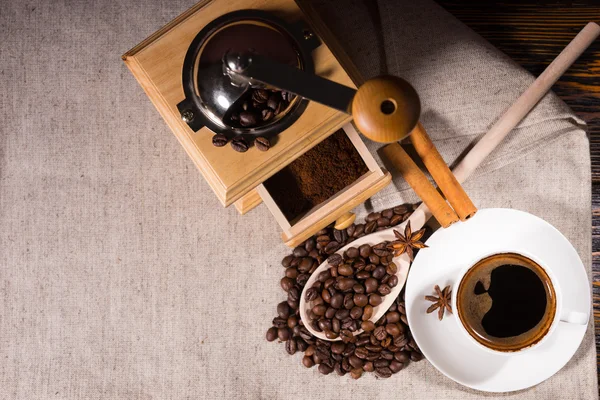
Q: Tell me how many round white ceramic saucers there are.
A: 1